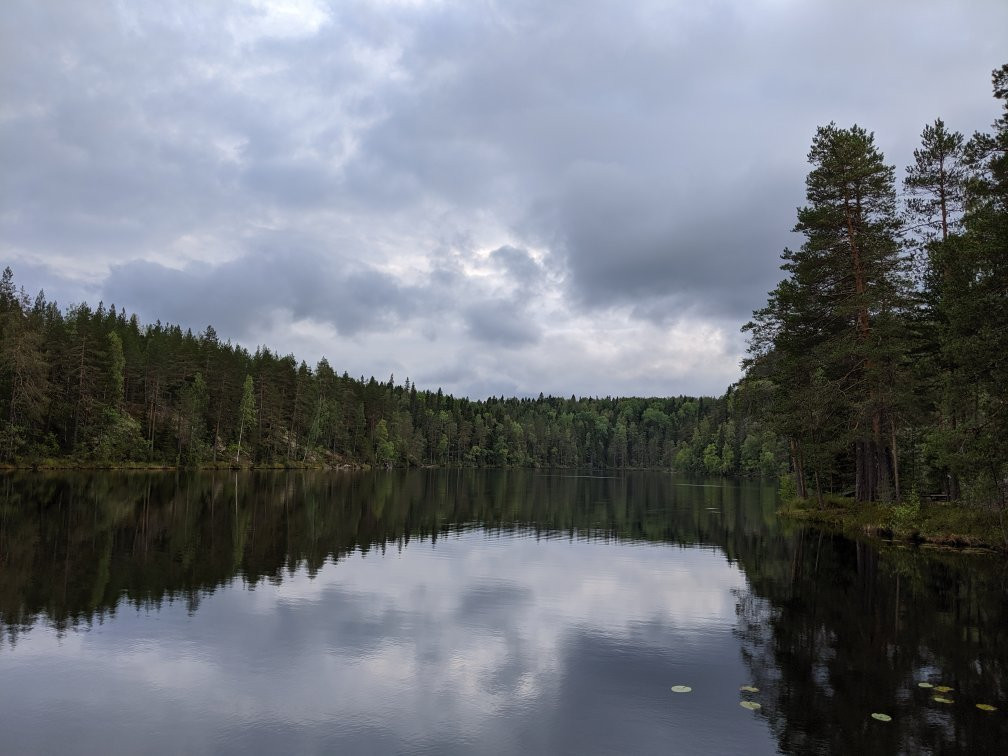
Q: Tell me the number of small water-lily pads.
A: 8